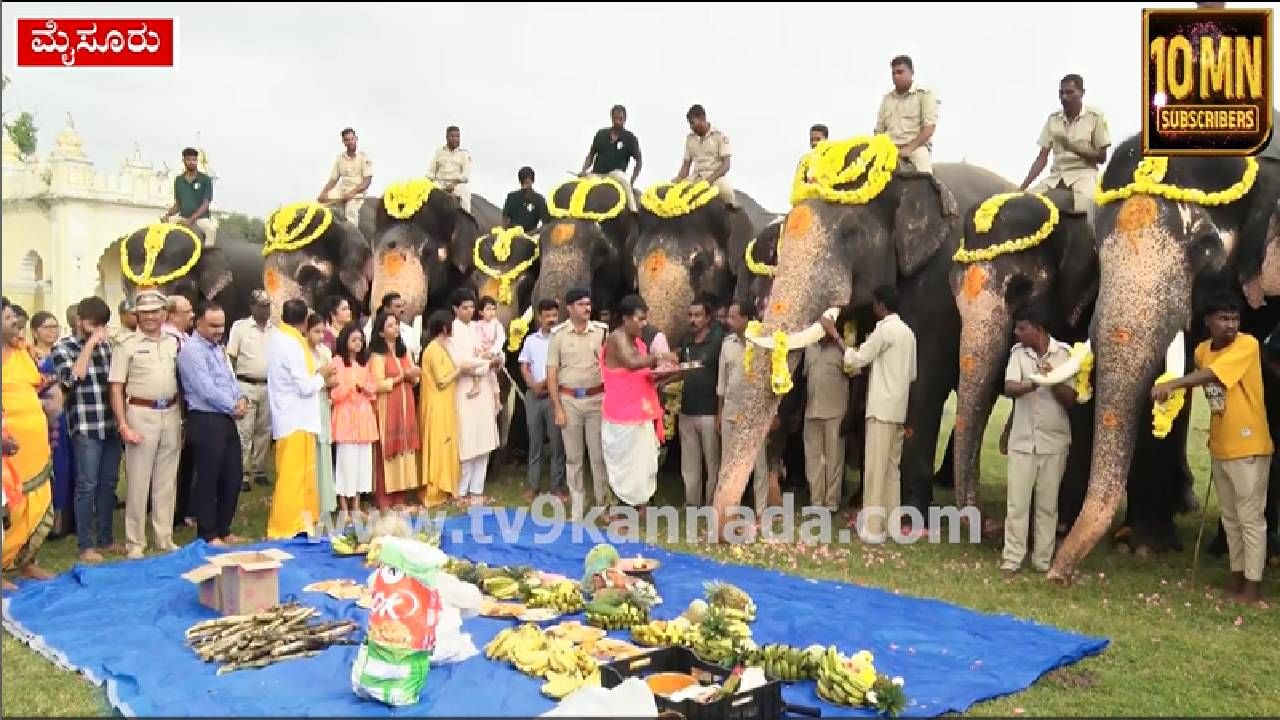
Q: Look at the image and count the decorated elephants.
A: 10